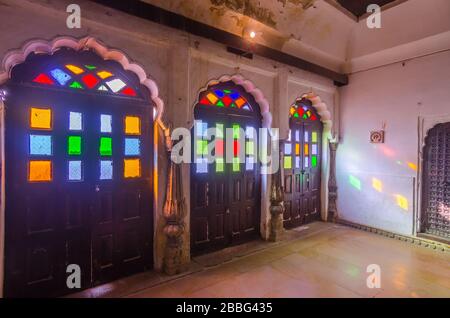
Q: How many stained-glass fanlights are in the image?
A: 3